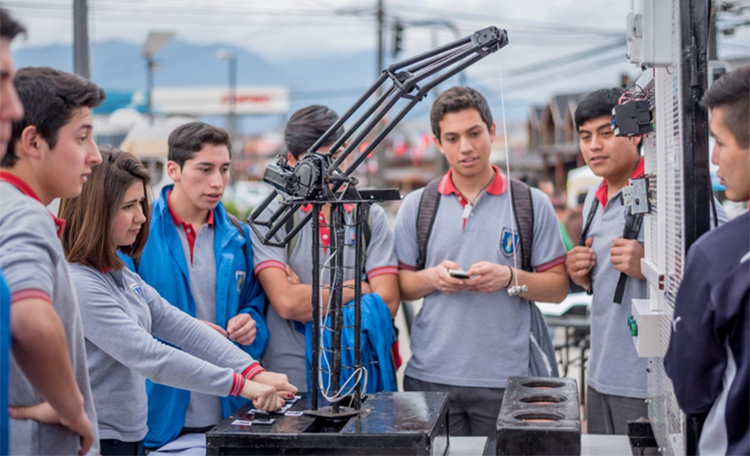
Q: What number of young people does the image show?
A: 8